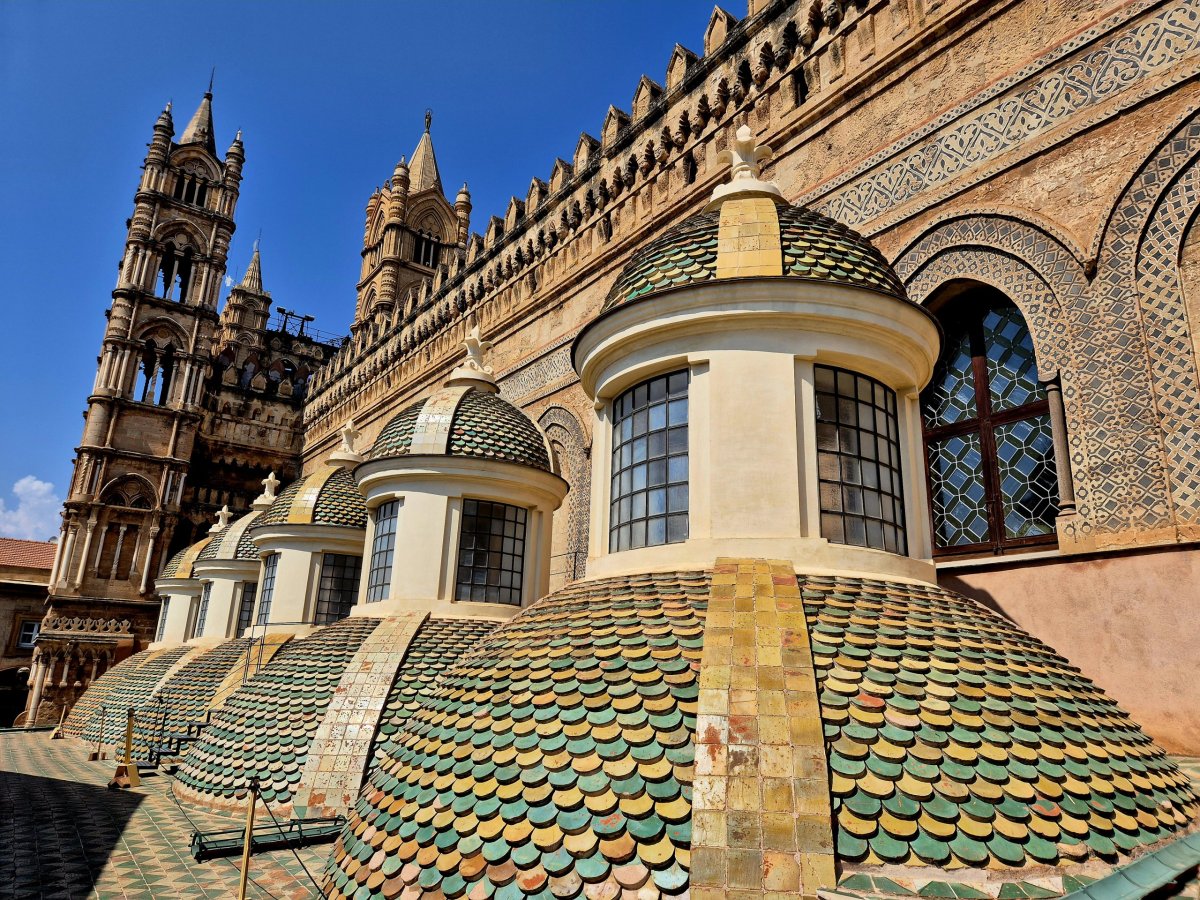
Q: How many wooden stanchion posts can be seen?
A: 4